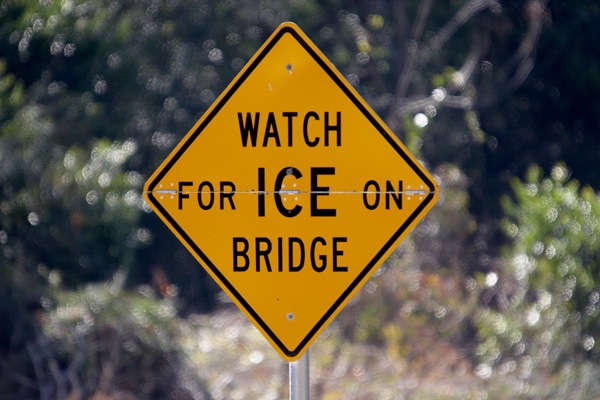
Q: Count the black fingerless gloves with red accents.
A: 0